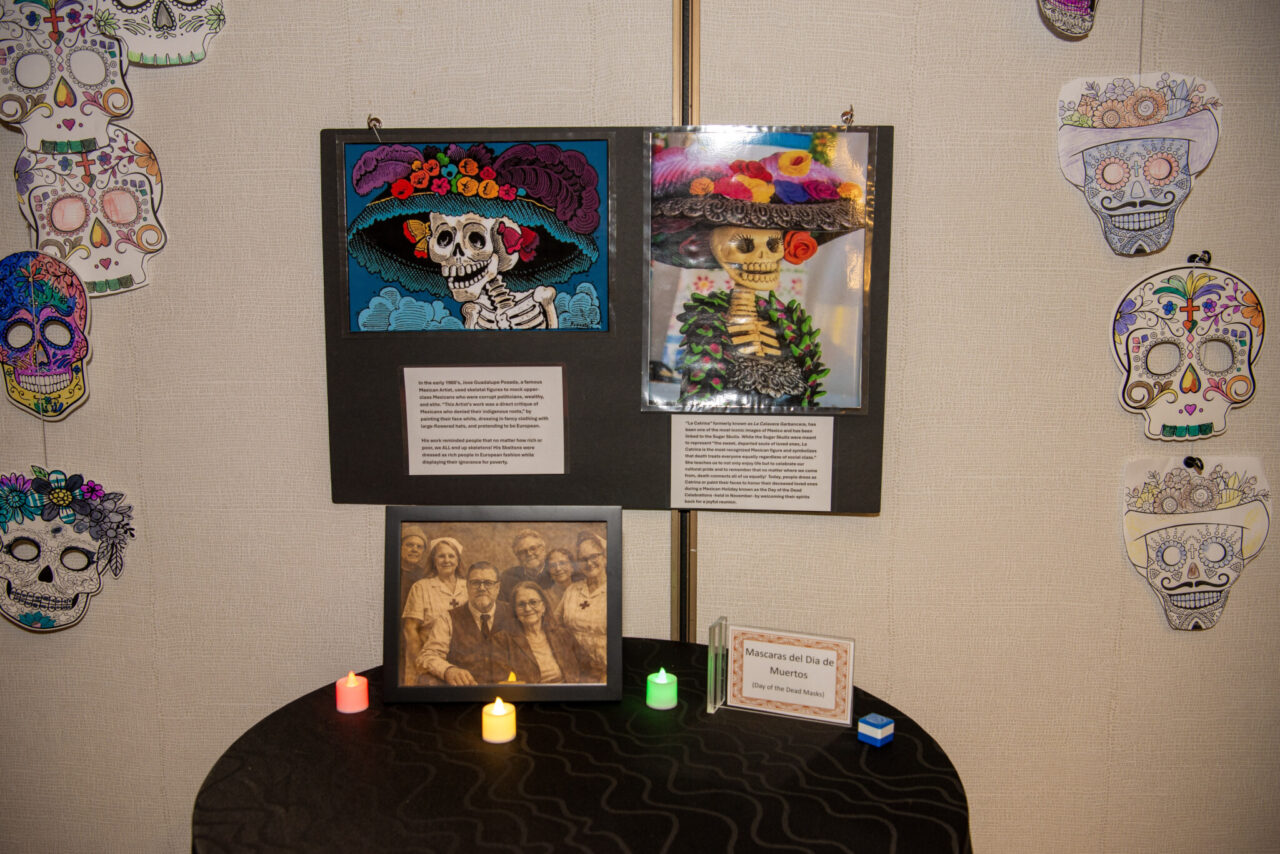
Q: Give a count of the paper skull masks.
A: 9